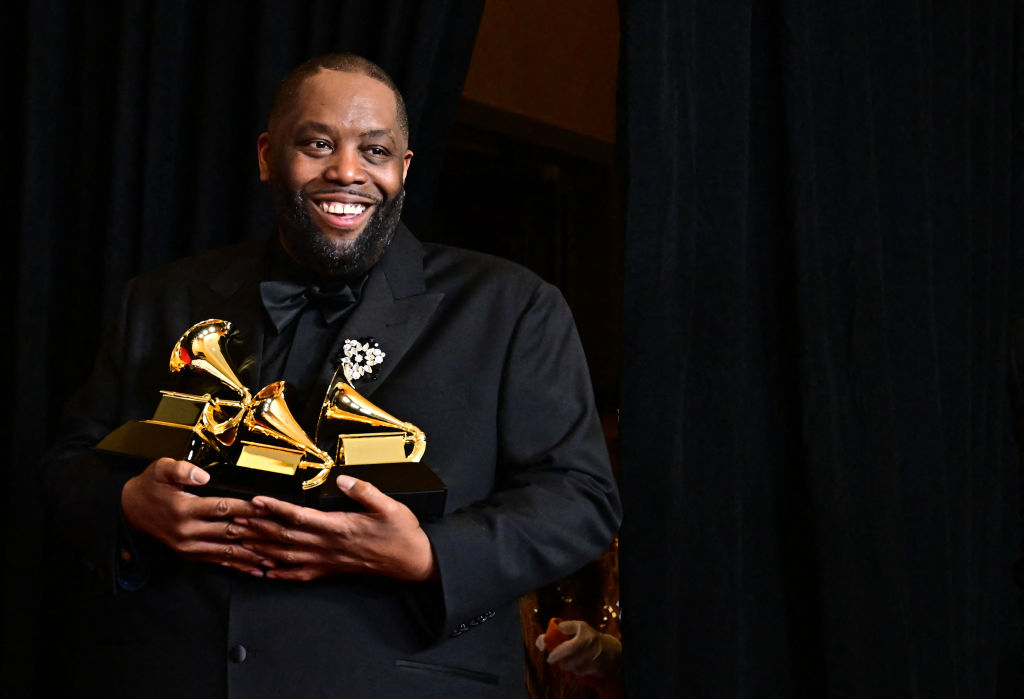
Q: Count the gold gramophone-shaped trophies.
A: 3